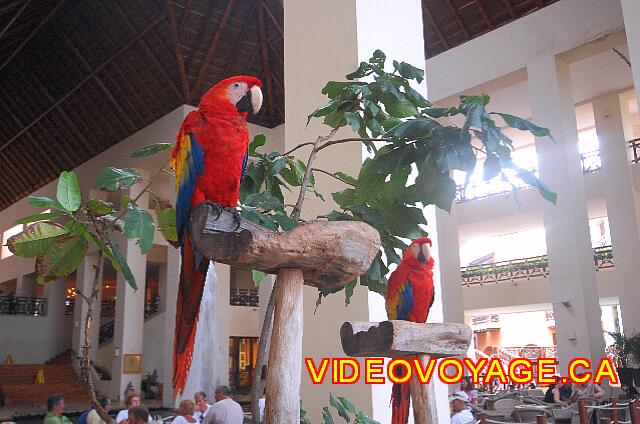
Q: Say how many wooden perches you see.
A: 2